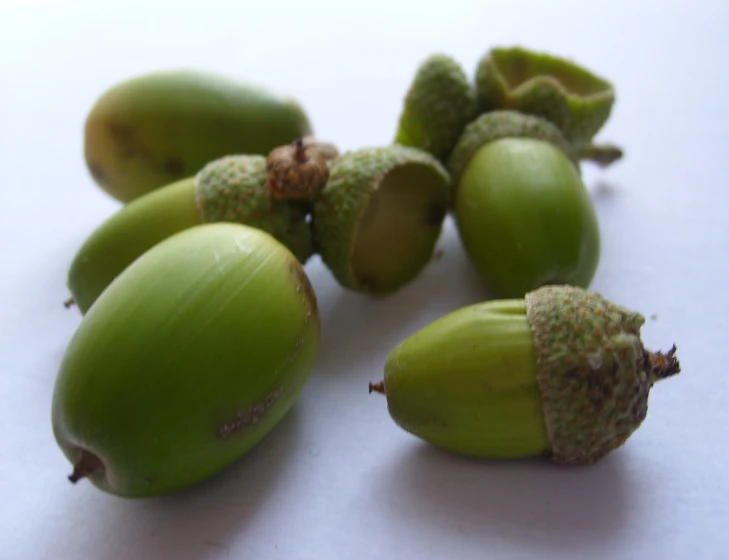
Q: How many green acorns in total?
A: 5